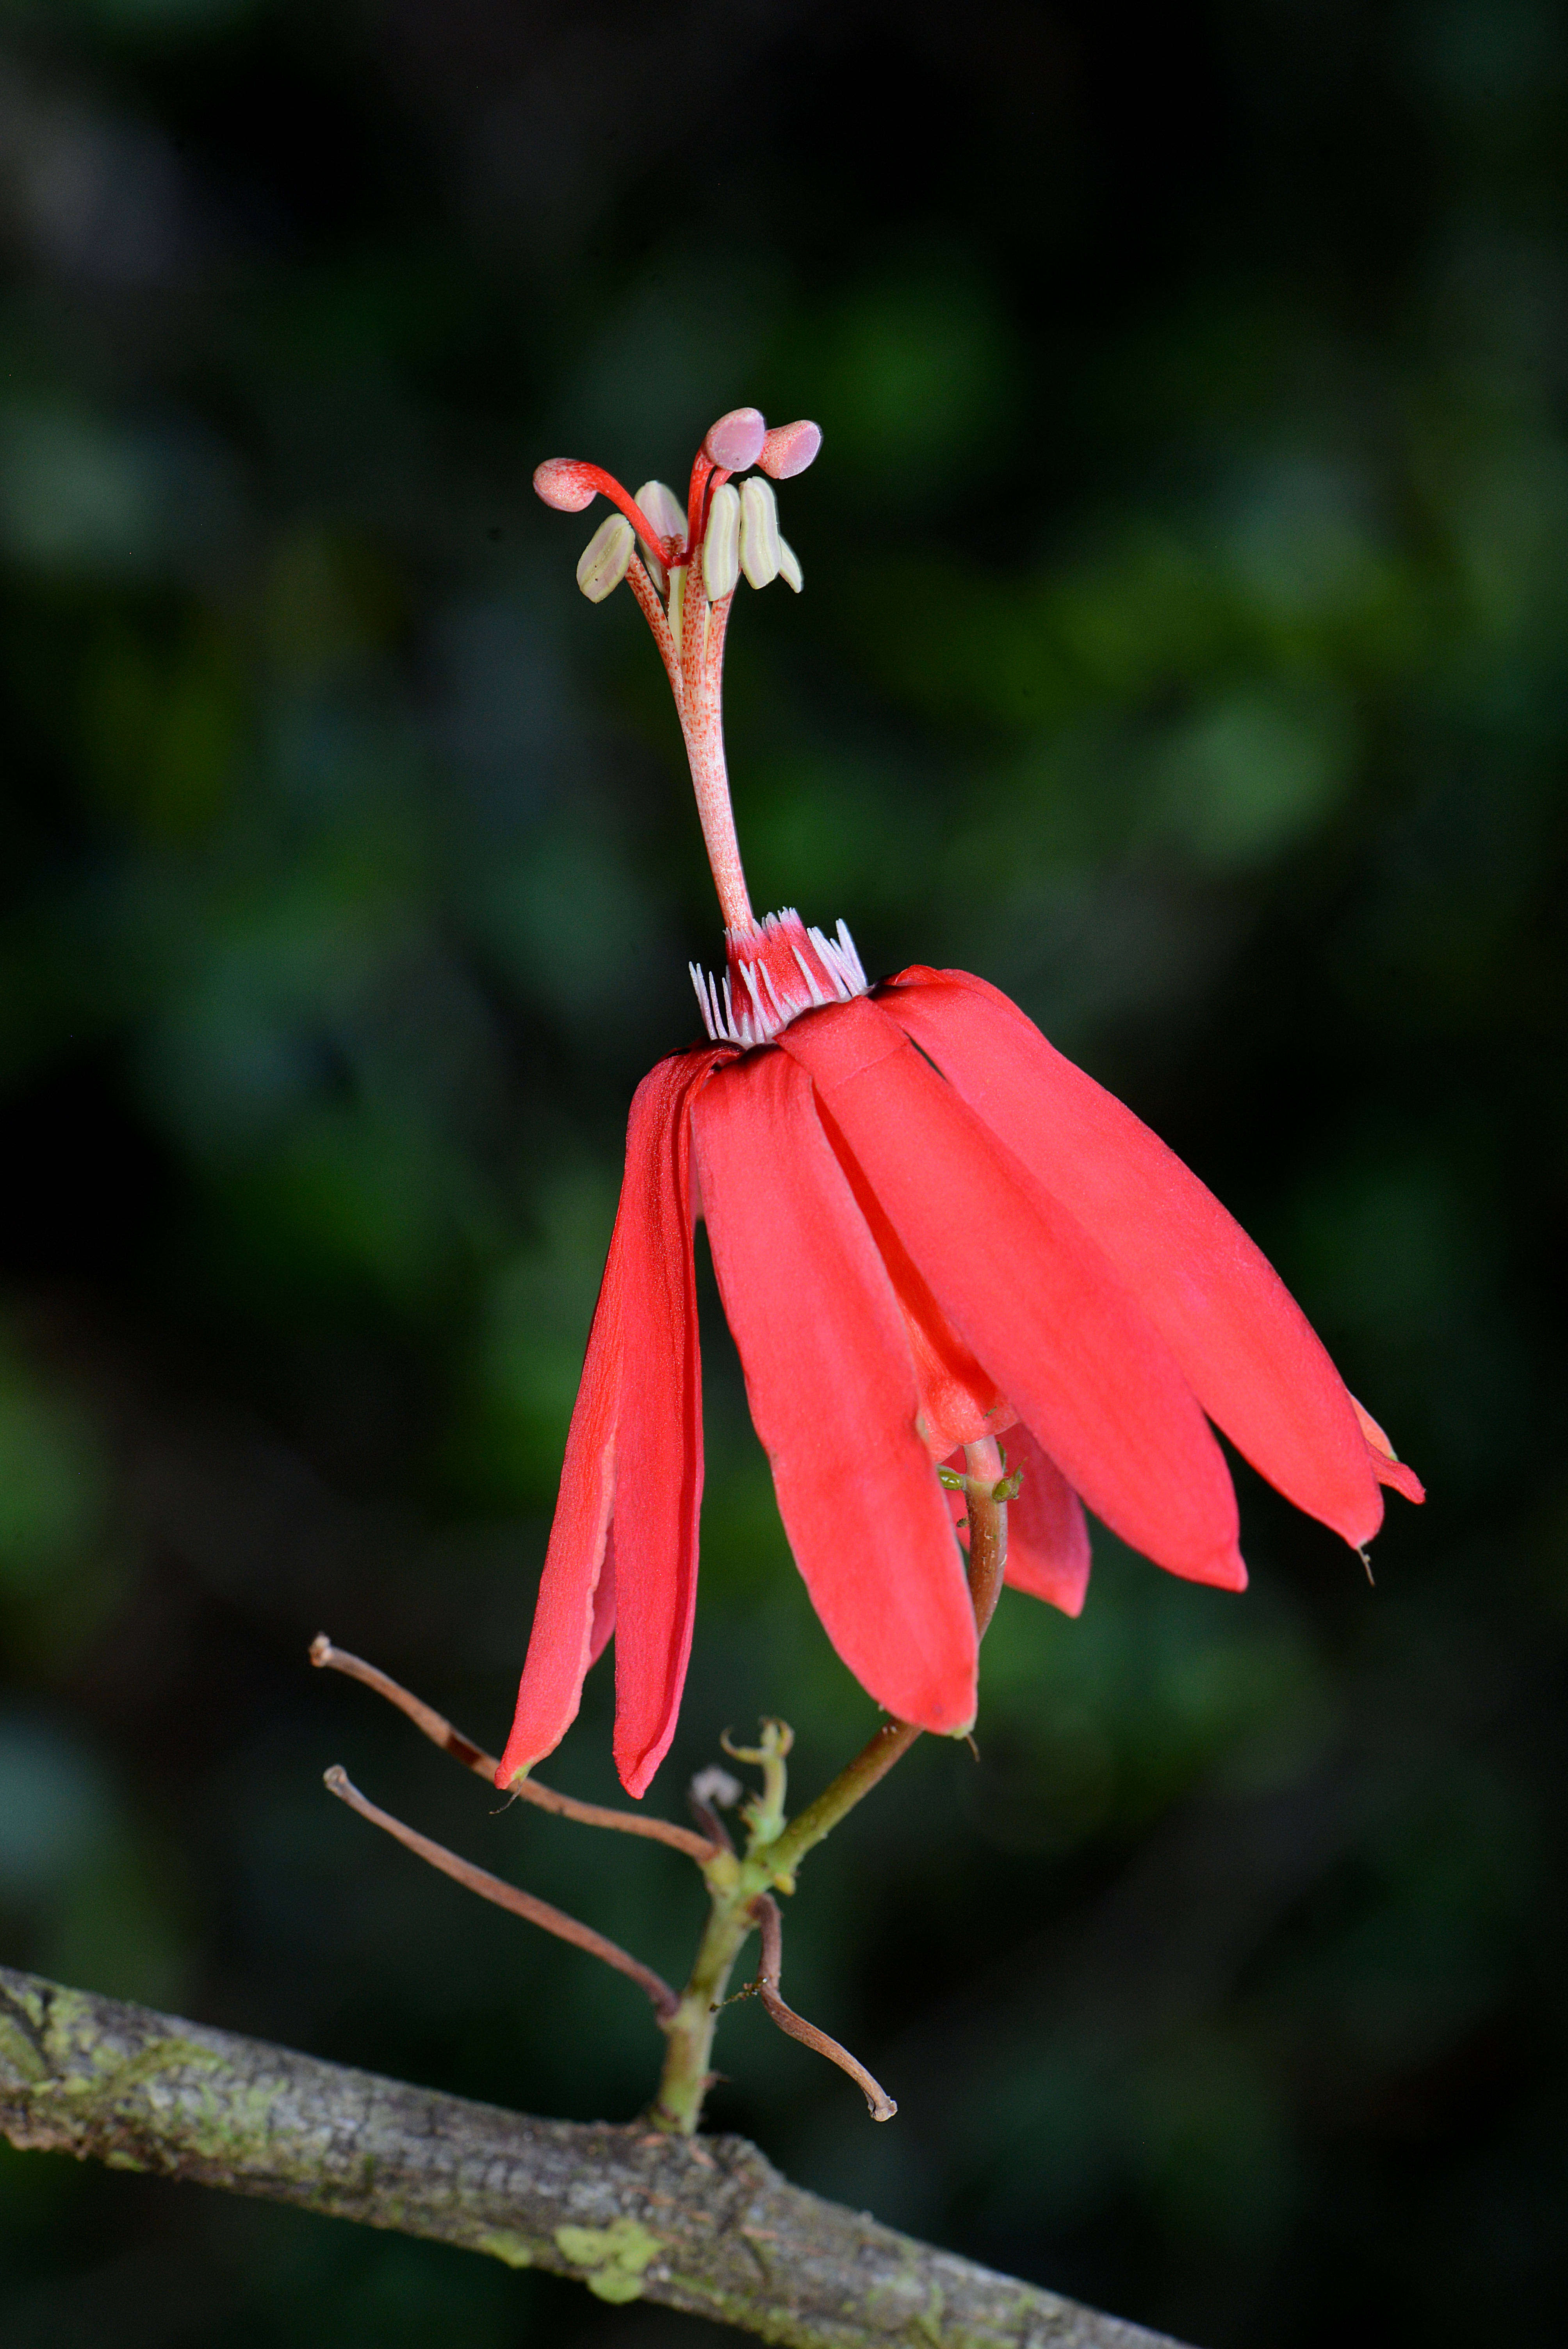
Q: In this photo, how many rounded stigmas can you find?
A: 3